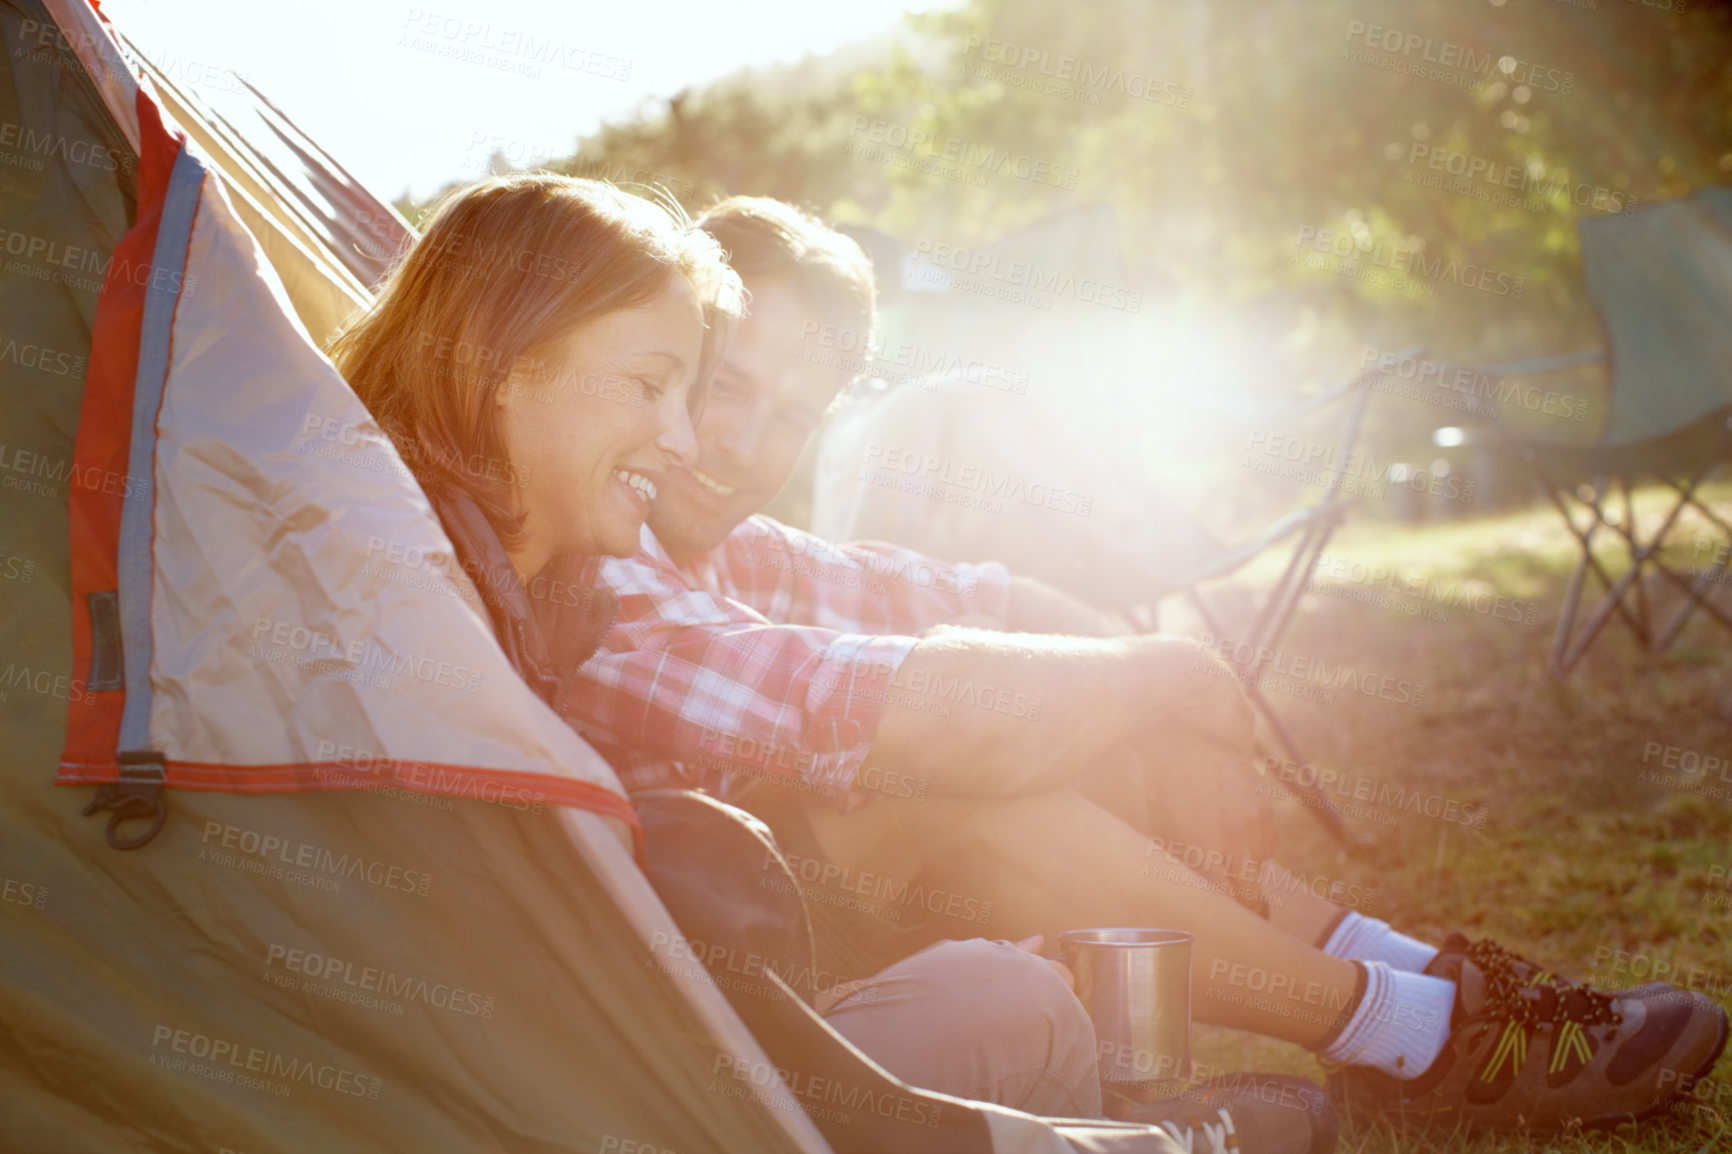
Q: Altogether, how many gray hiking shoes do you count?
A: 3